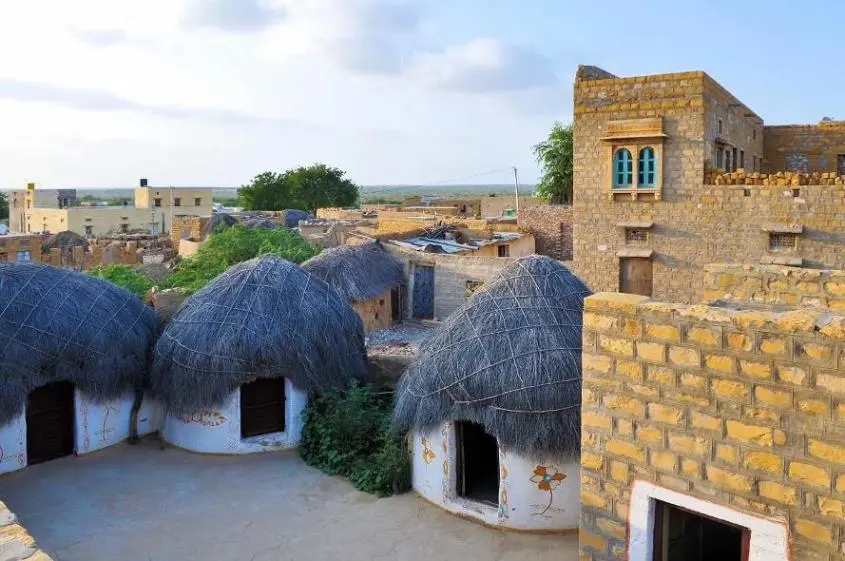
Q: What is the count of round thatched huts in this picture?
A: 4